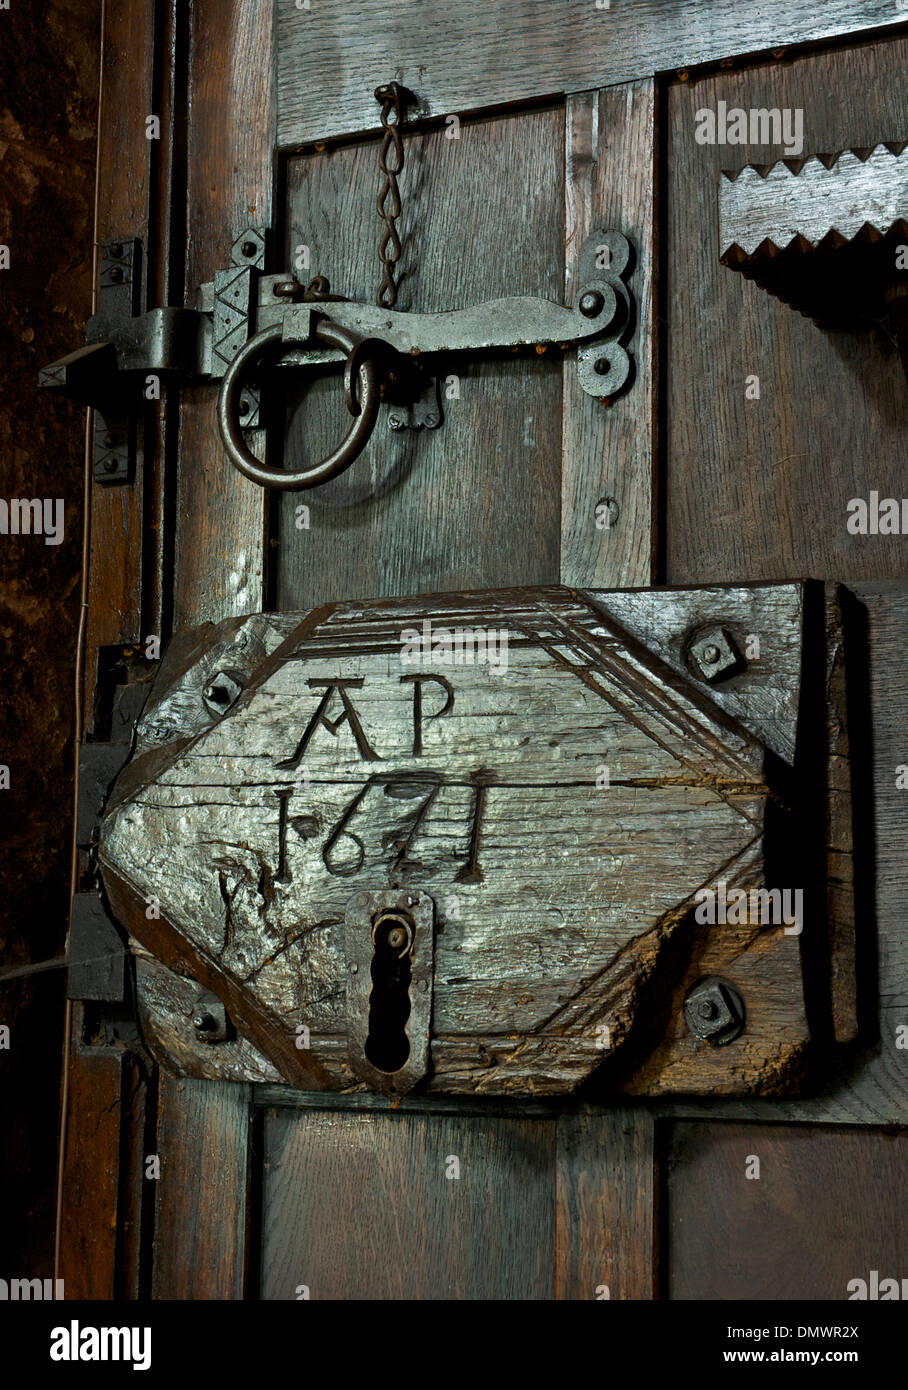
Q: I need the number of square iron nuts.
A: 4